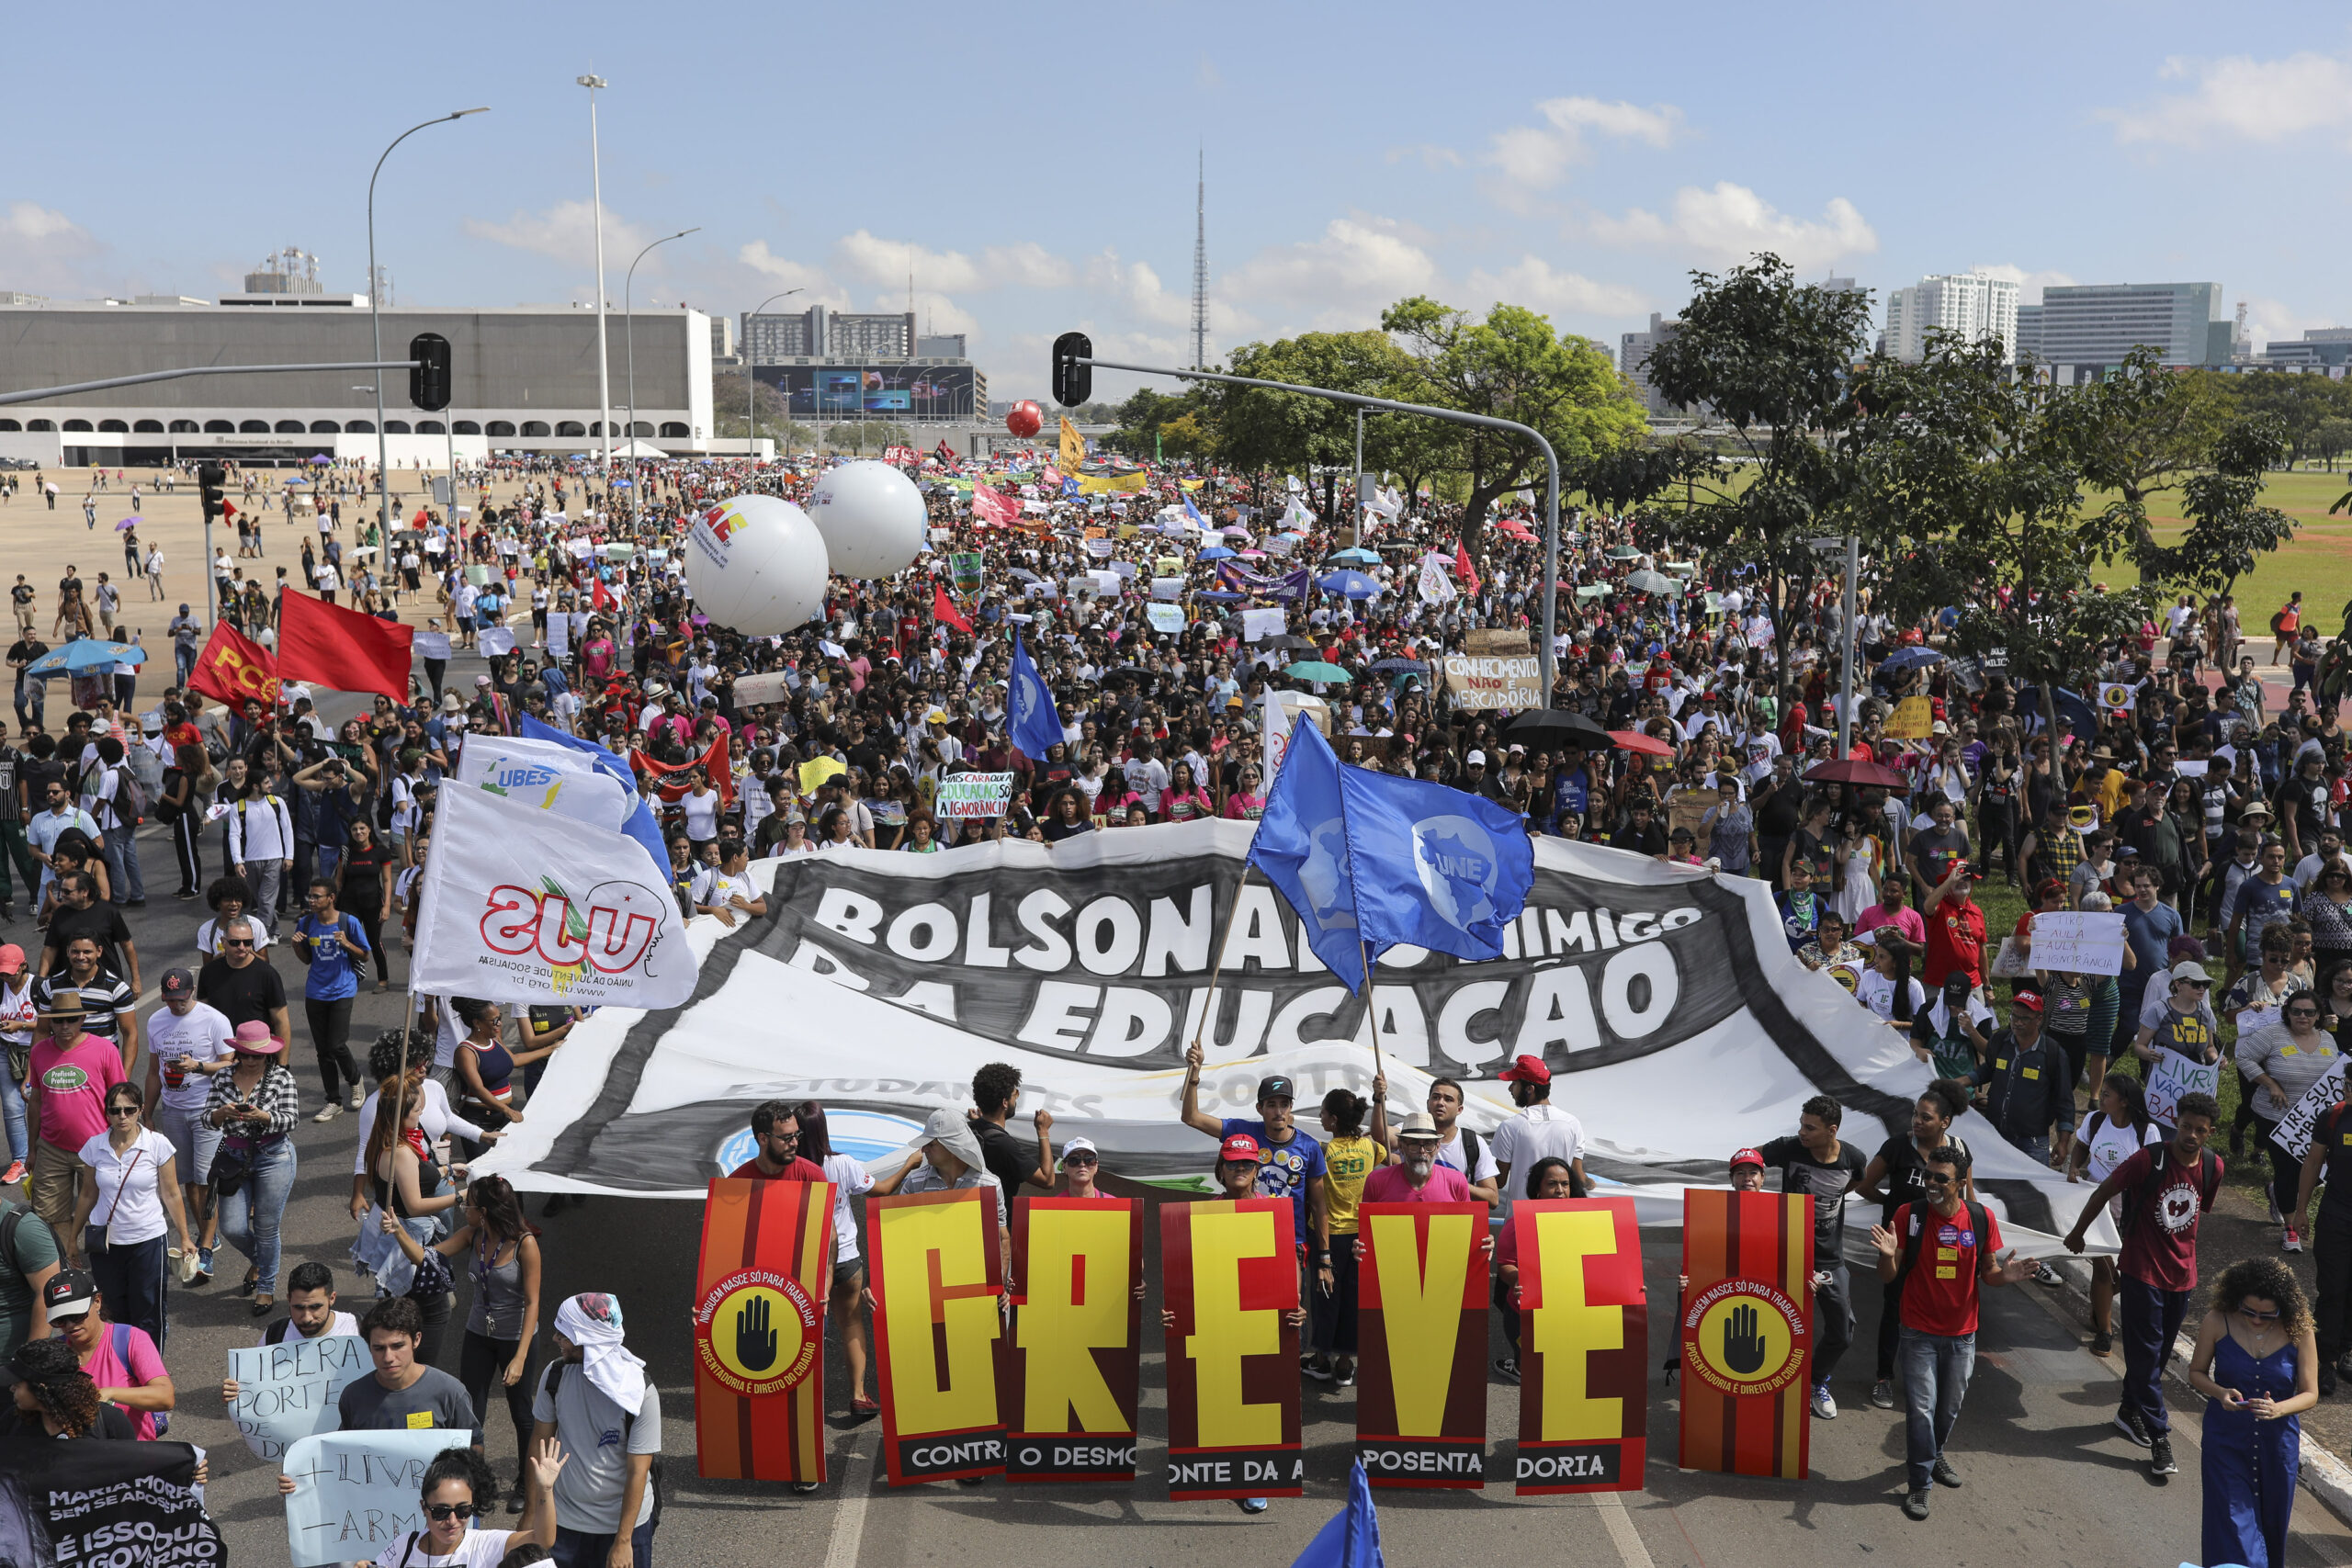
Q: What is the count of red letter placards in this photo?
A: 5